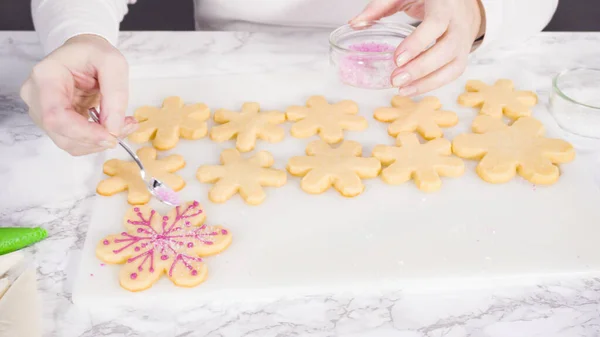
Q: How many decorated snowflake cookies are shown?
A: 1